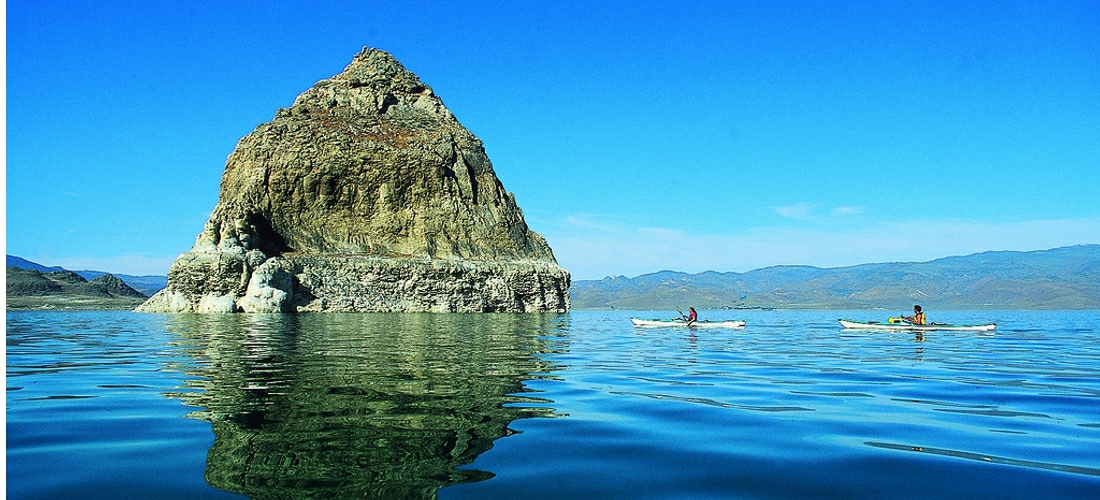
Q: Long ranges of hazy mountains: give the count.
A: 1